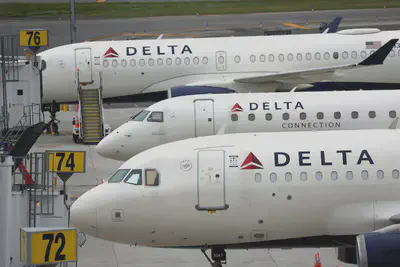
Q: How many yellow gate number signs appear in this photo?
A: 3